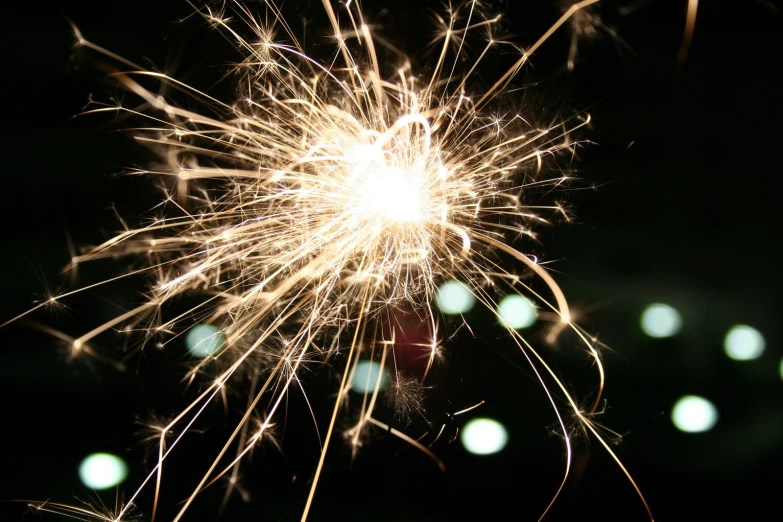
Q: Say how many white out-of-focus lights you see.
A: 9